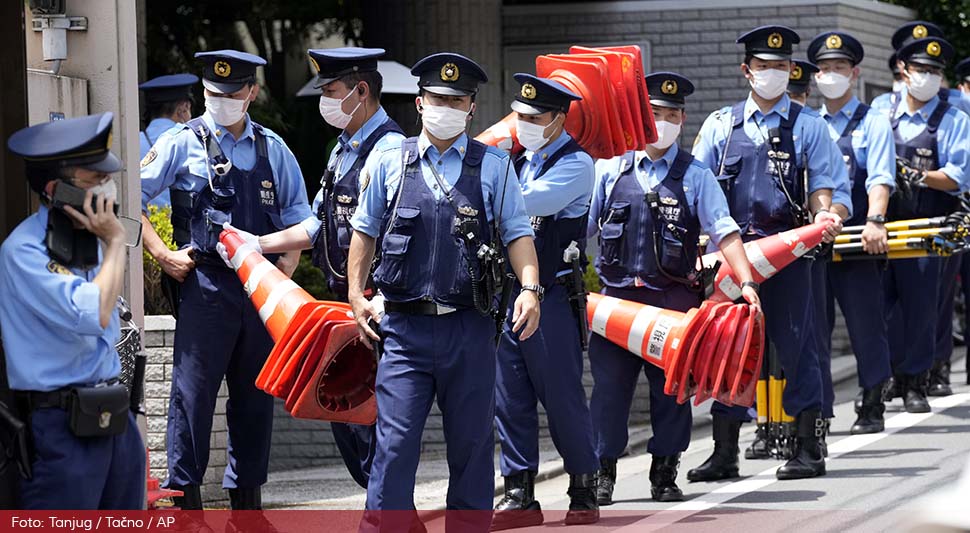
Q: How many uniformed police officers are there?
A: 14